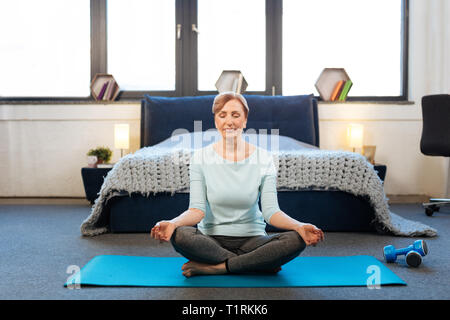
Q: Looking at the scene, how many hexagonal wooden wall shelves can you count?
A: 3